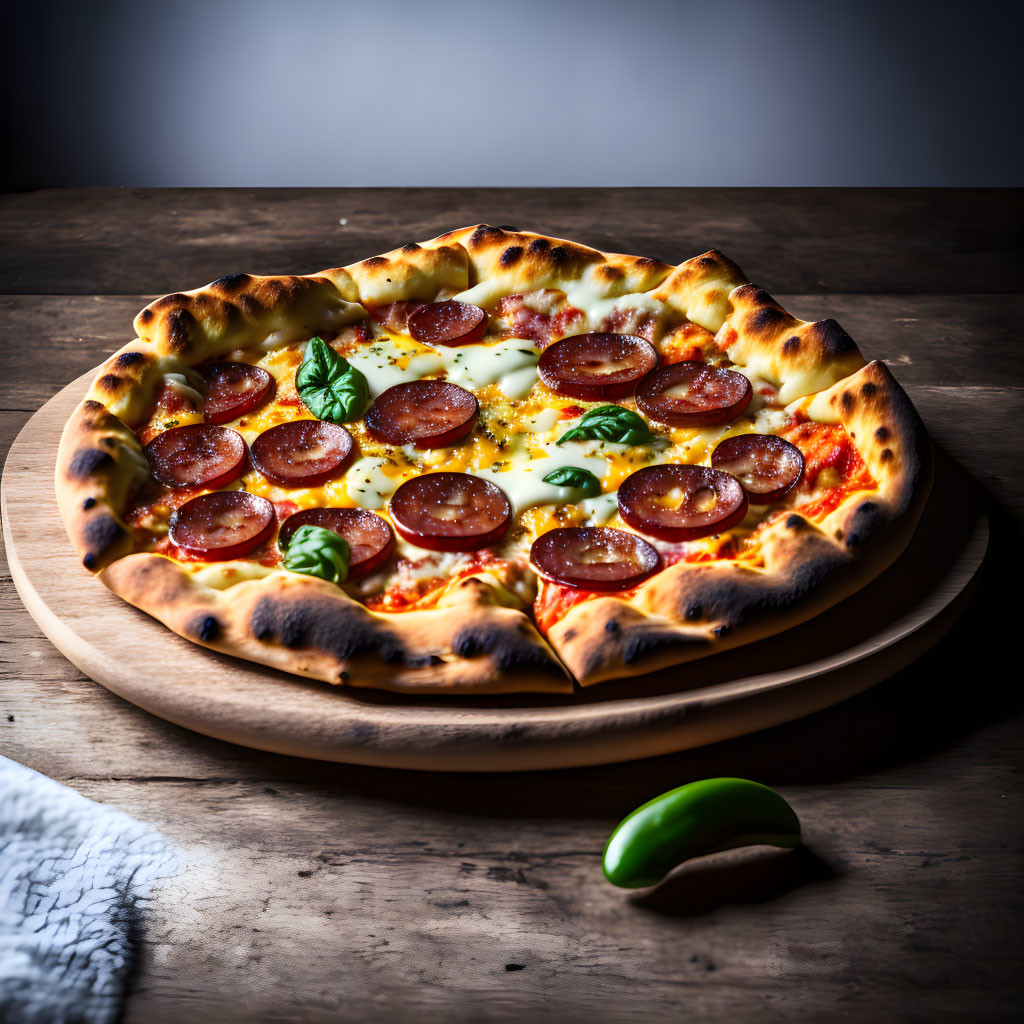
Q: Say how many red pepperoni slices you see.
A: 13